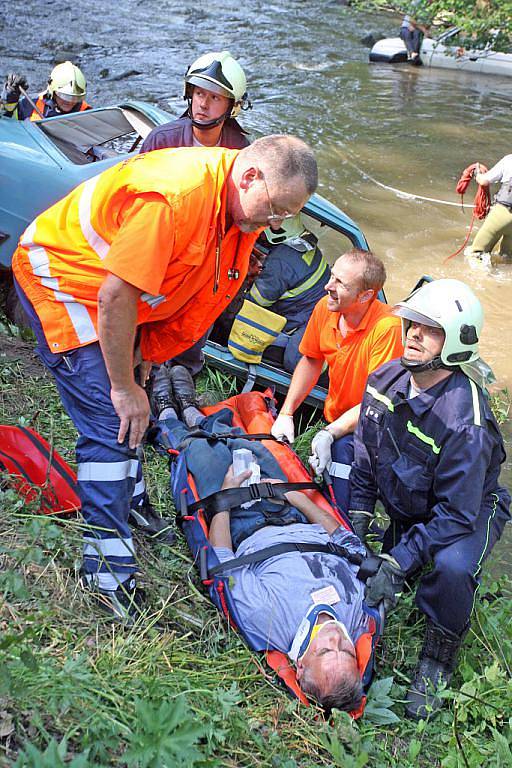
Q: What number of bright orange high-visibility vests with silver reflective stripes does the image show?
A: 1